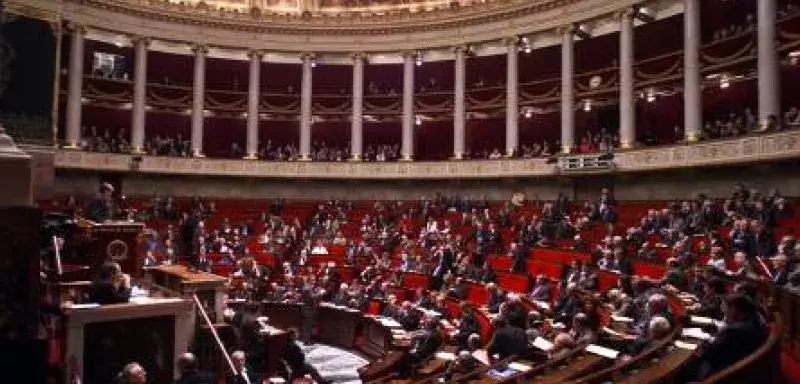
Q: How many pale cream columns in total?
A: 13